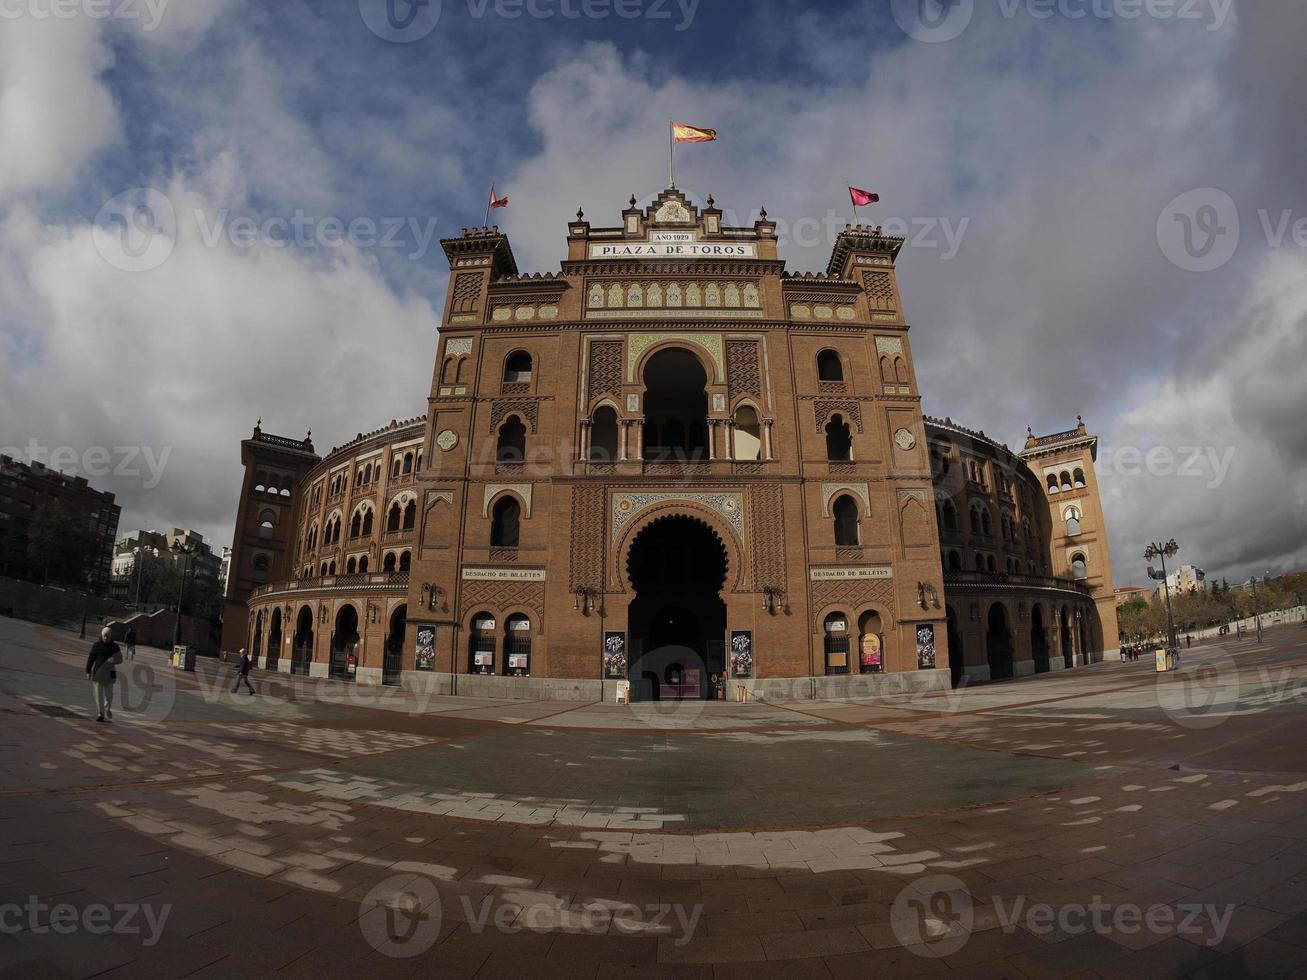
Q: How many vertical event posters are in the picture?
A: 4